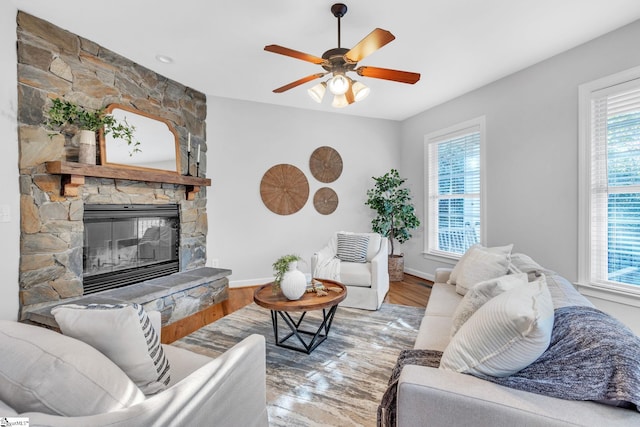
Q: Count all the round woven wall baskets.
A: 3